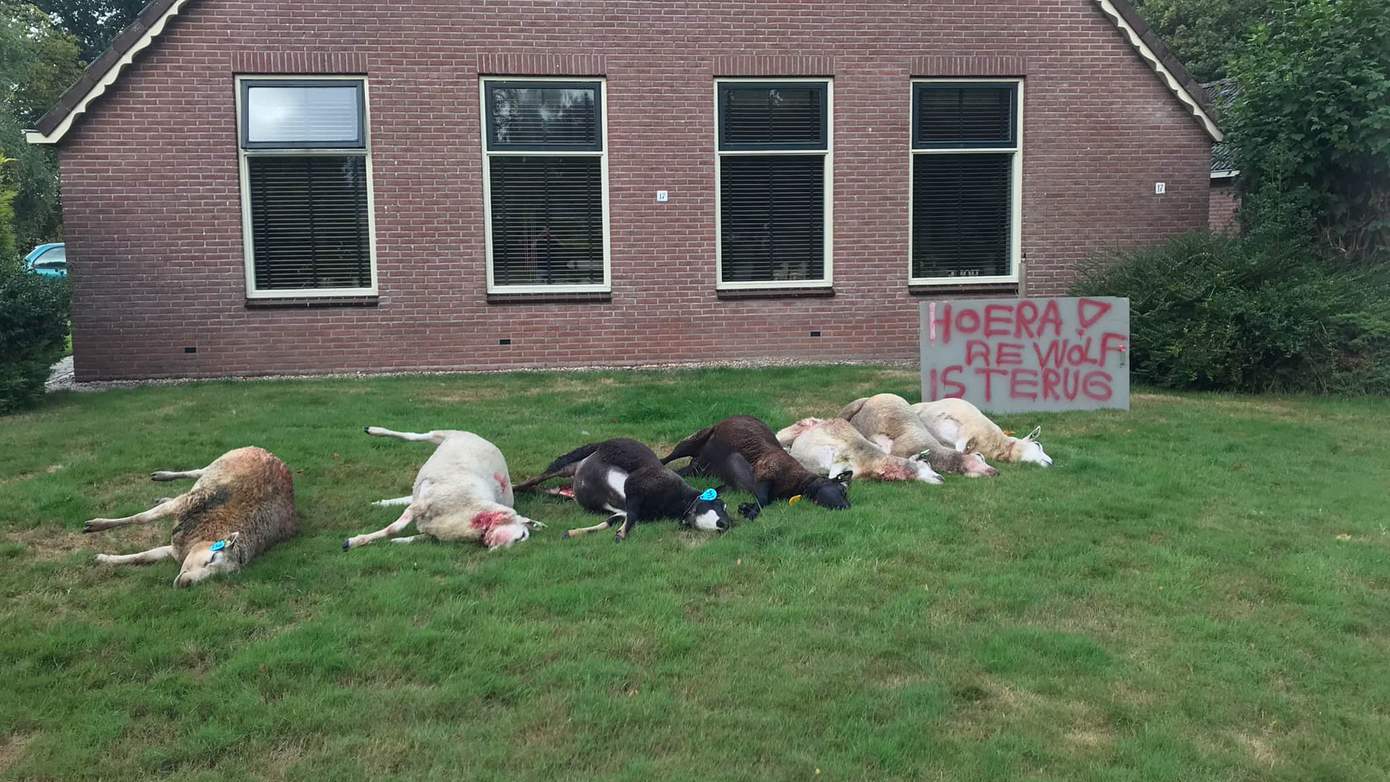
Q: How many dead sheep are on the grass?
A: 7